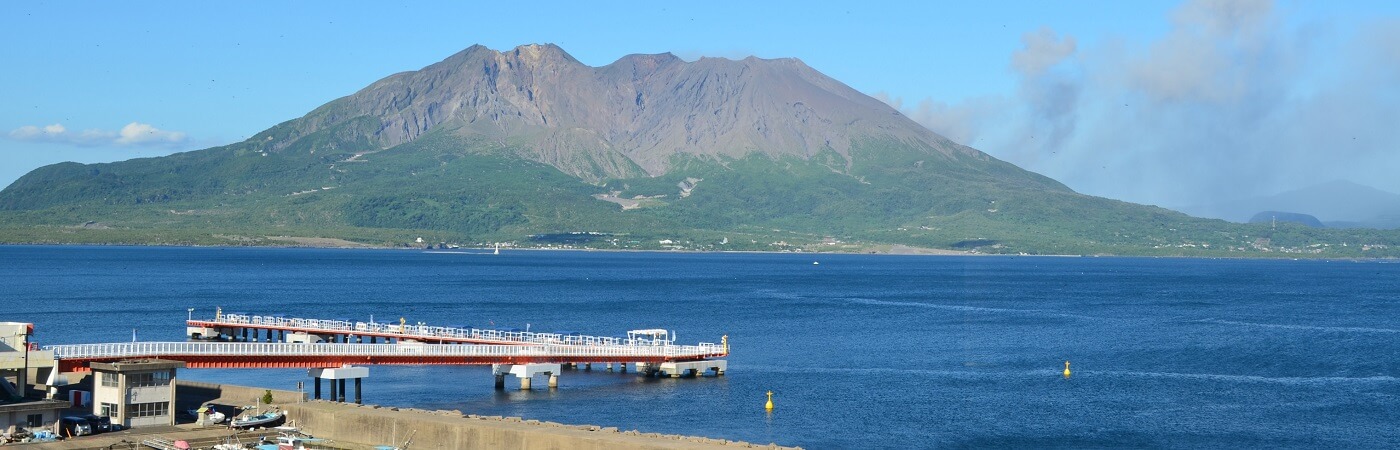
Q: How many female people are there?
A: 0